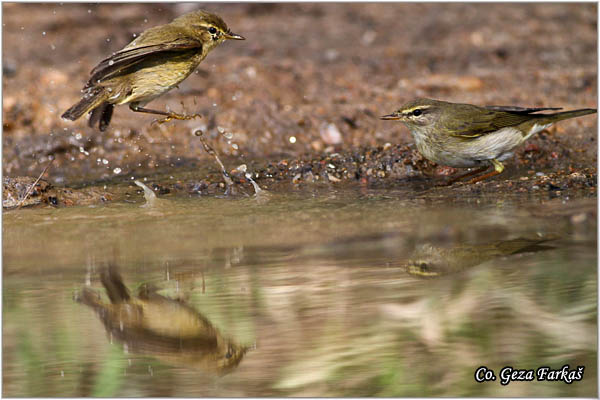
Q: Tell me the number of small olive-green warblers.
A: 2